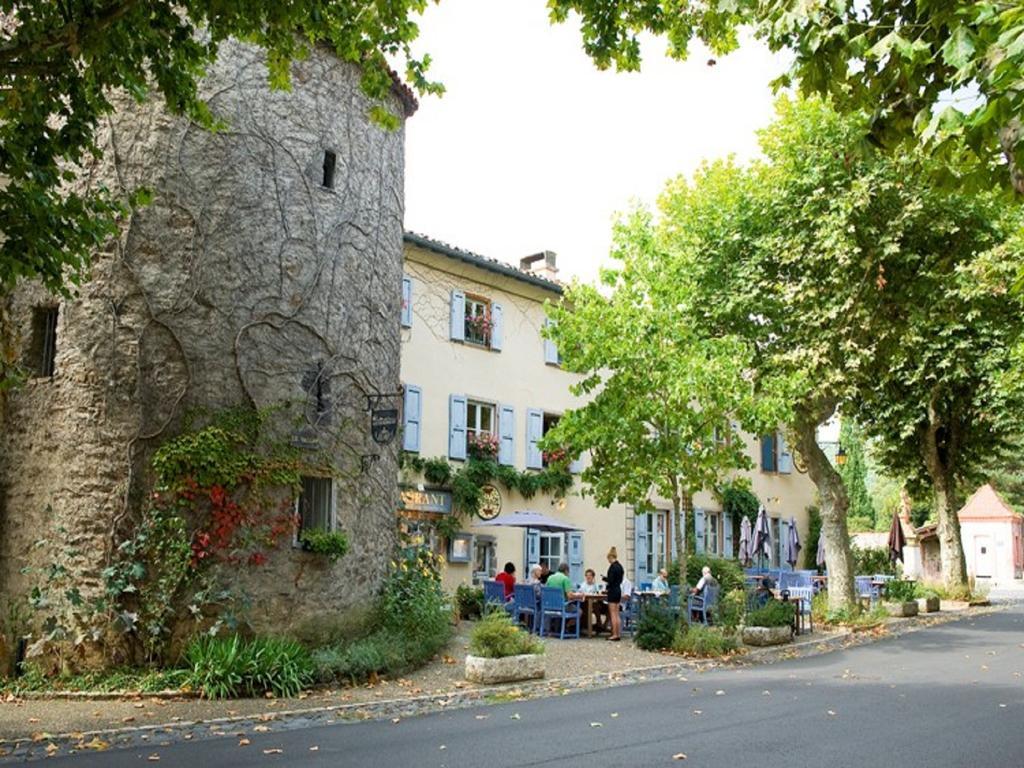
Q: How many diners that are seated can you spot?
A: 8